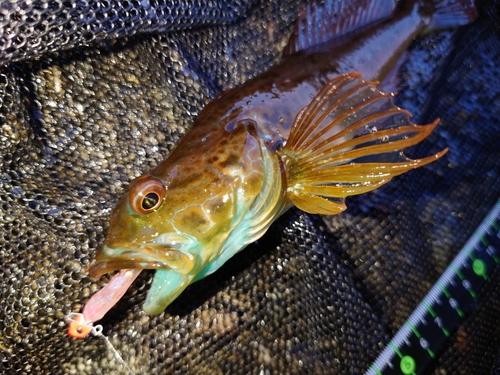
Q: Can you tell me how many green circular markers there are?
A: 2